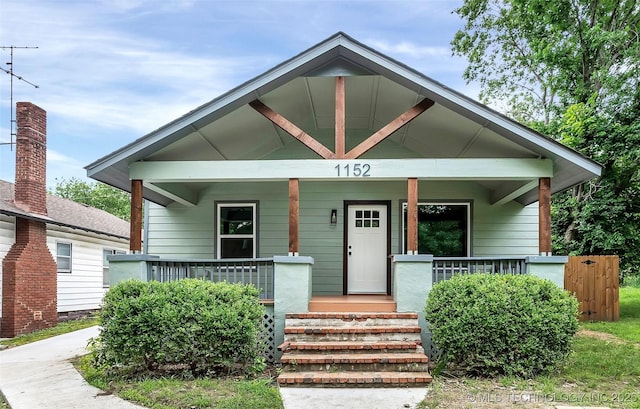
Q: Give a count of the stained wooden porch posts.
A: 4